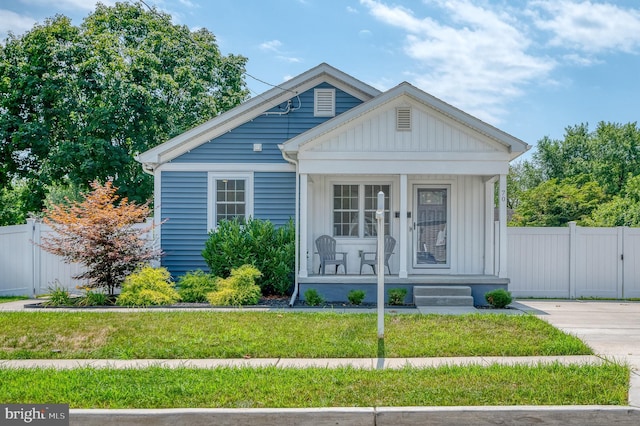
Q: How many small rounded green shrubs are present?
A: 4